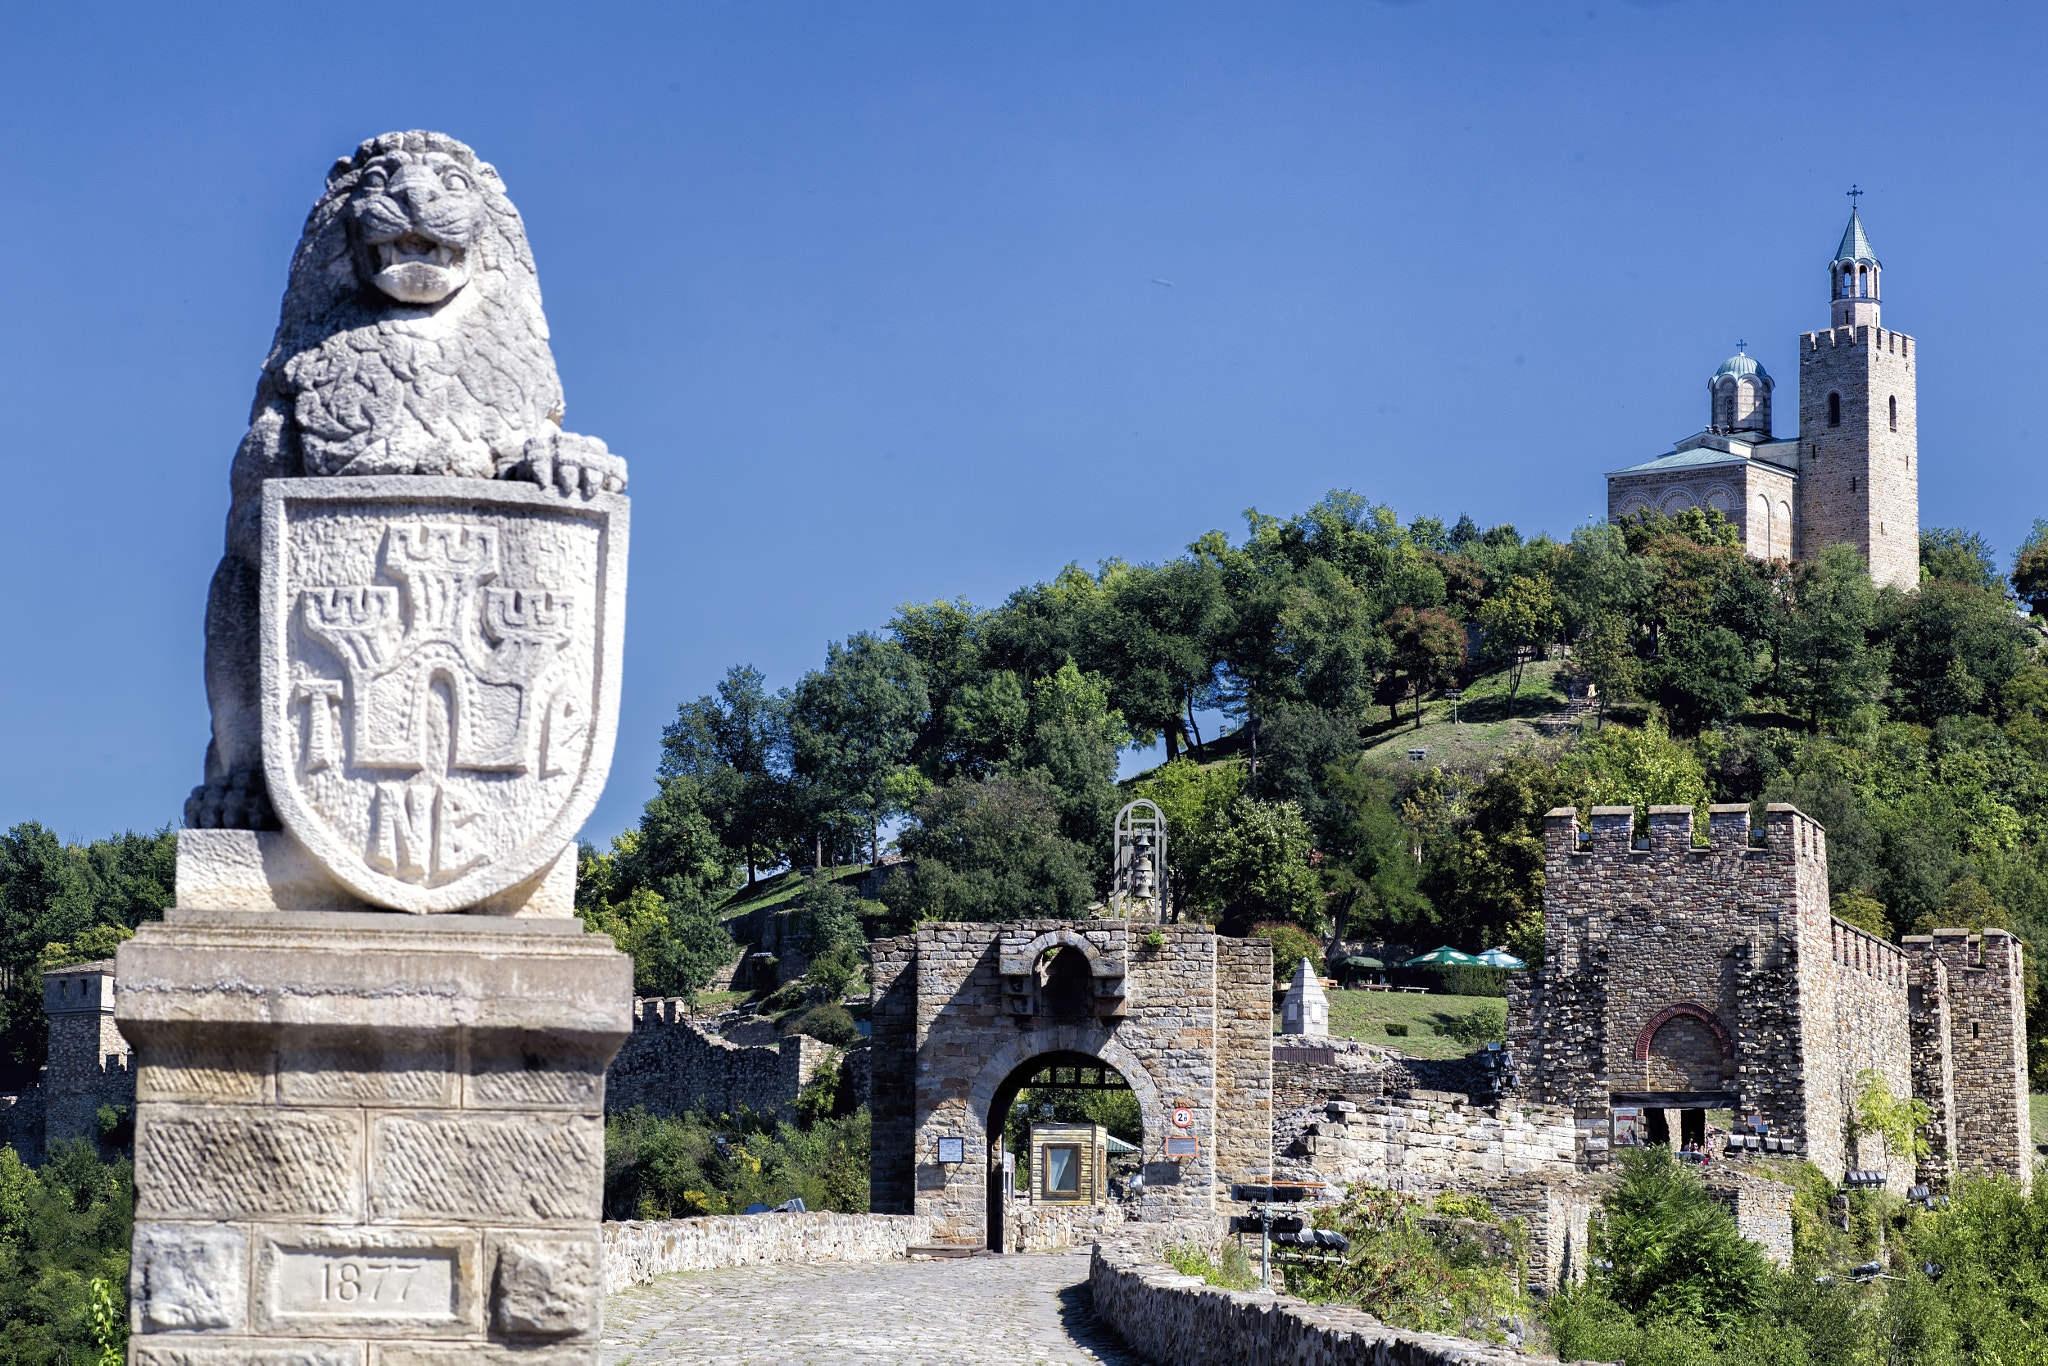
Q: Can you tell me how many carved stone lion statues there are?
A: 1